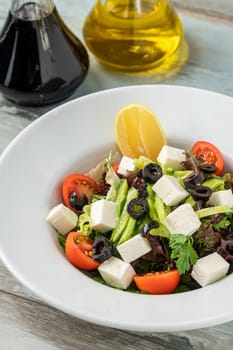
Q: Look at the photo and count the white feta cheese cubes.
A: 10